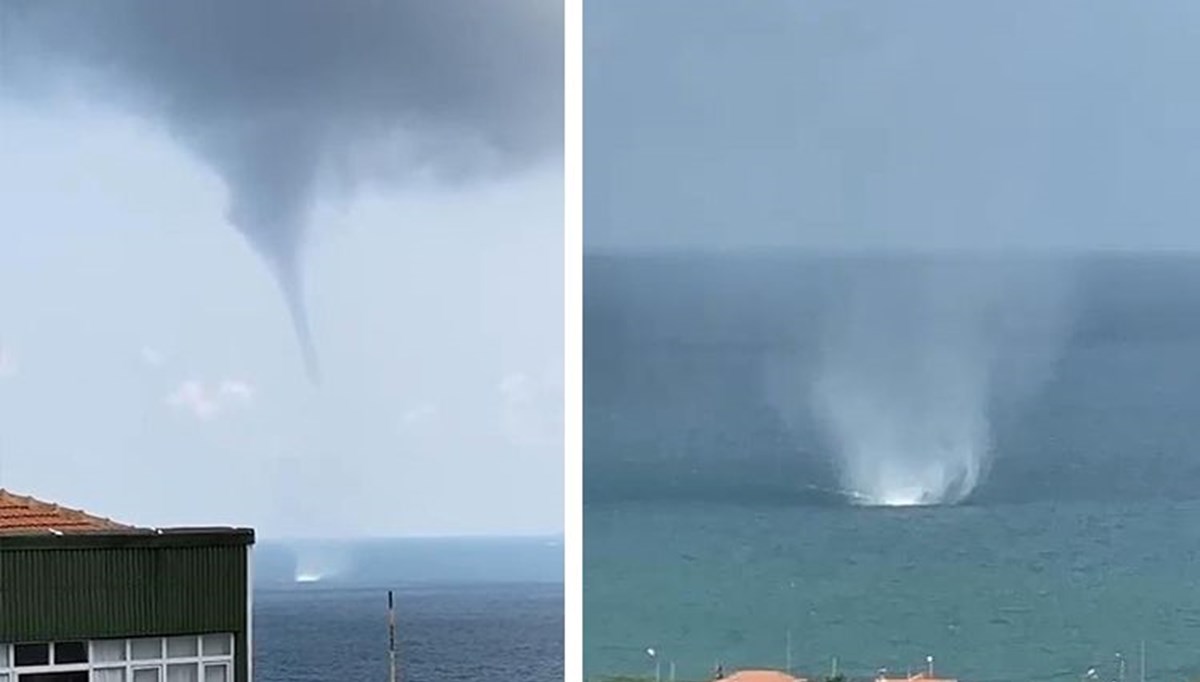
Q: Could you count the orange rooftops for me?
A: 3